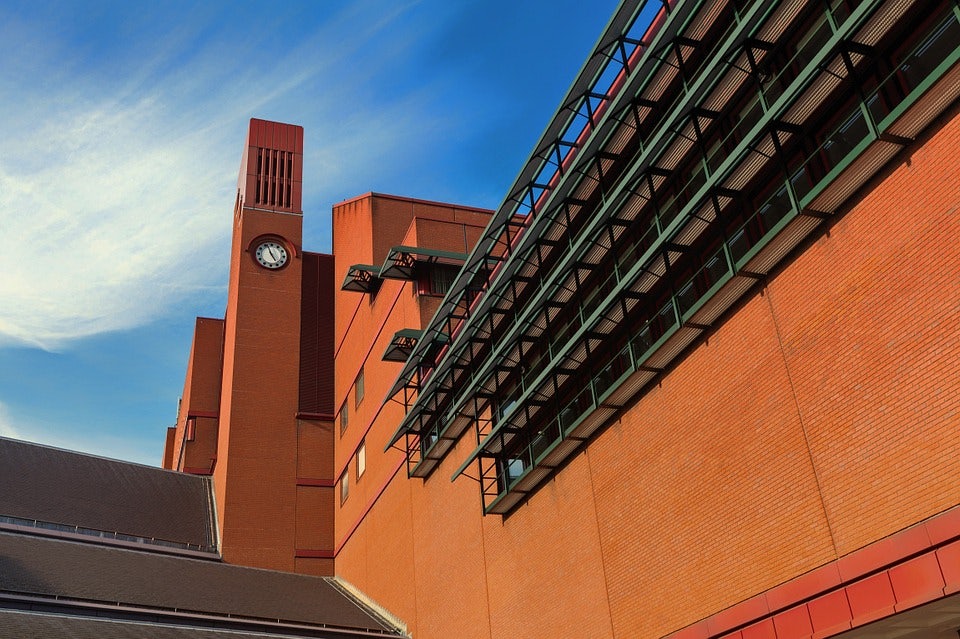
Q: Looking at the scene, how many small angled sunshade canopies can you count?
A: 3